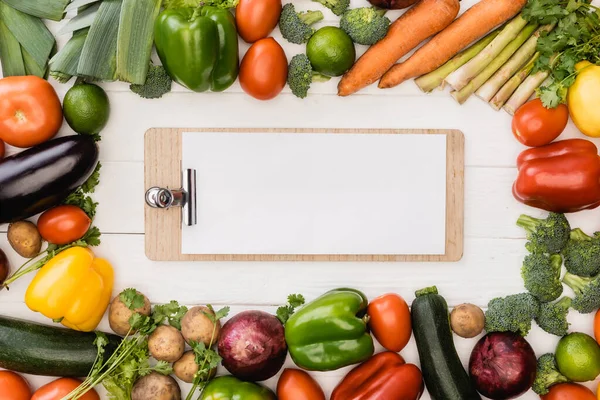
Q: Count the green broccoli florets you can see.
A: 12